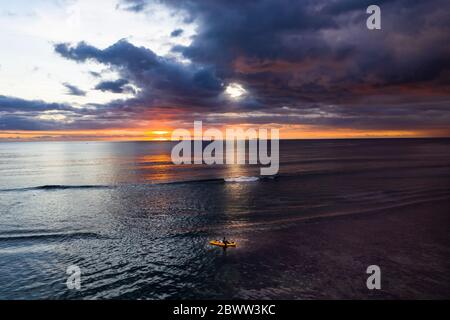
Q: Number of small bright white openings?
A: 1